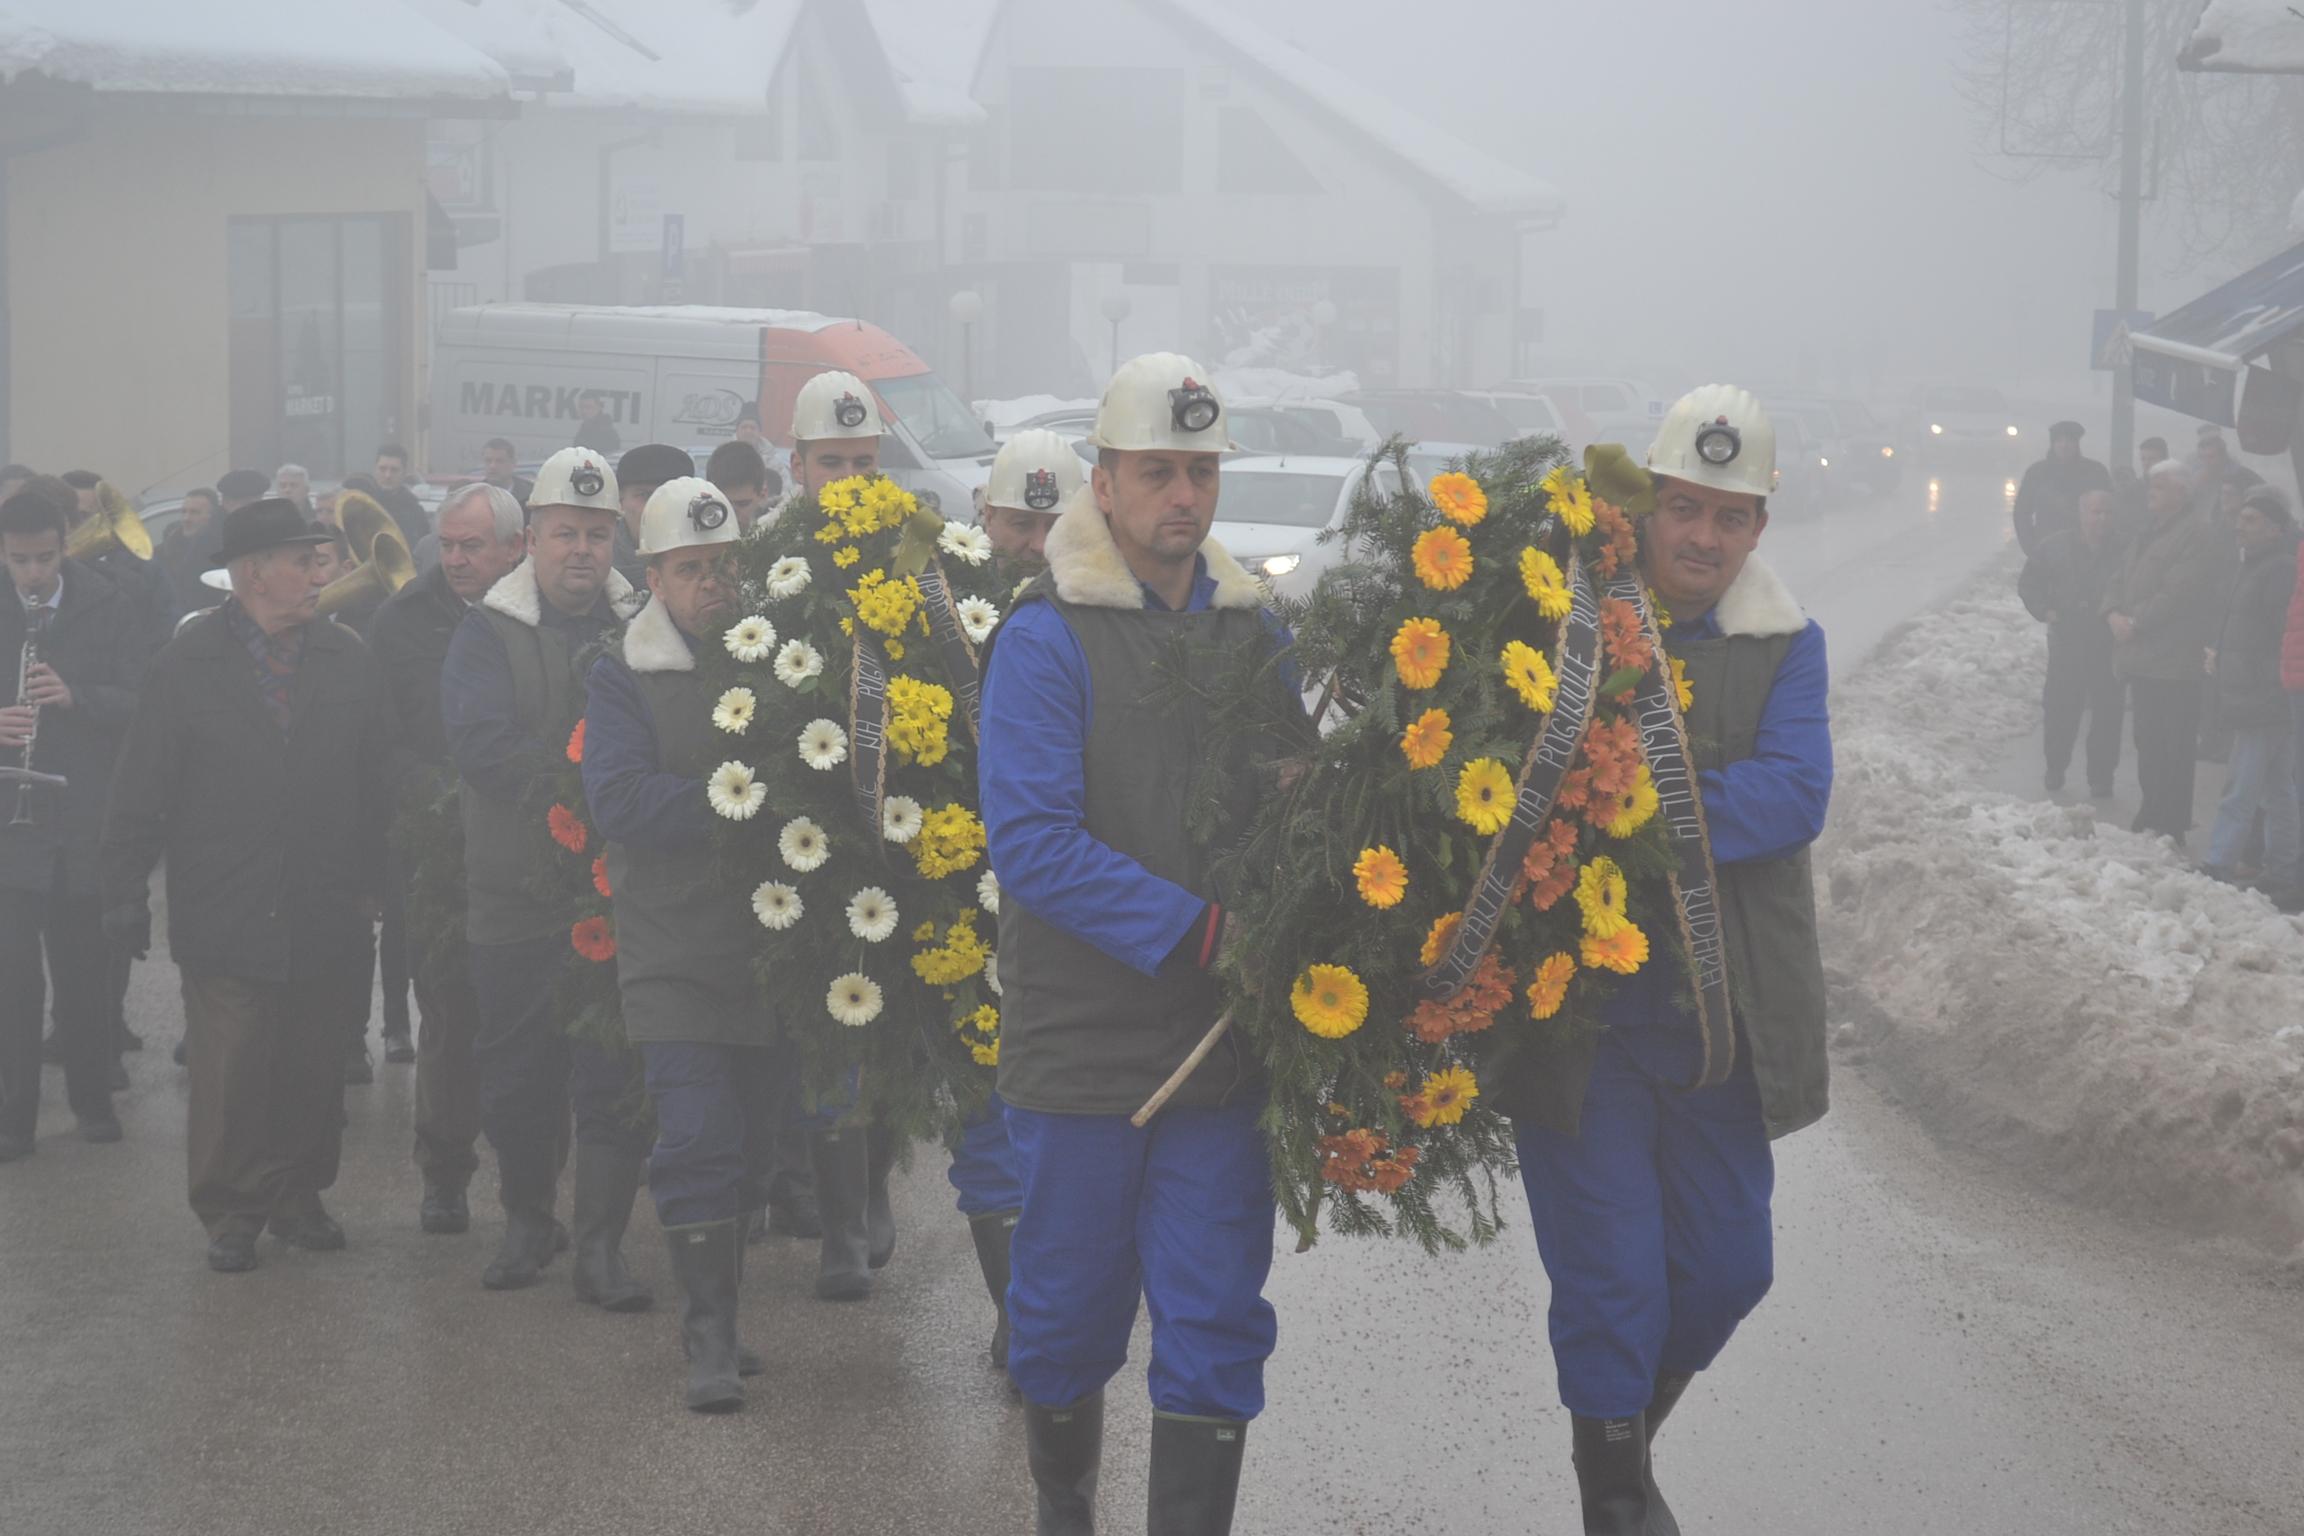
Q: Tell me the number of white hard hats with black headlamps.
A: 6